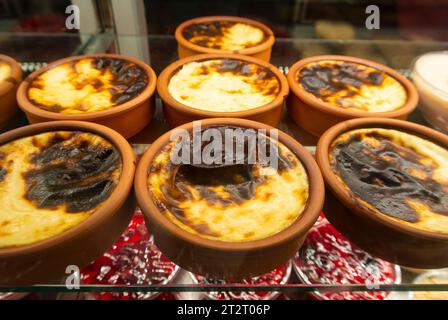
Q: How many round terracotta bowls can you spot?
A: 8